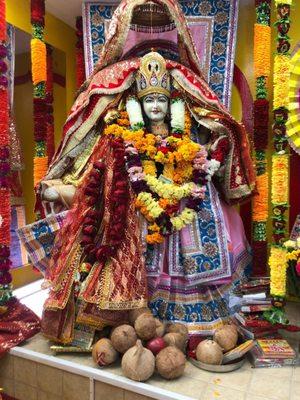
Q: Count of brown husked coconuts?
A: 11